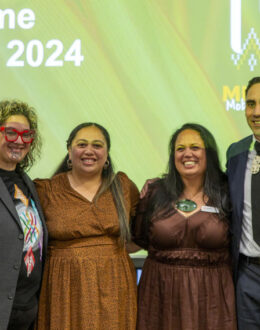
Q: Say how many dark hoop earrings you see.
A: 2